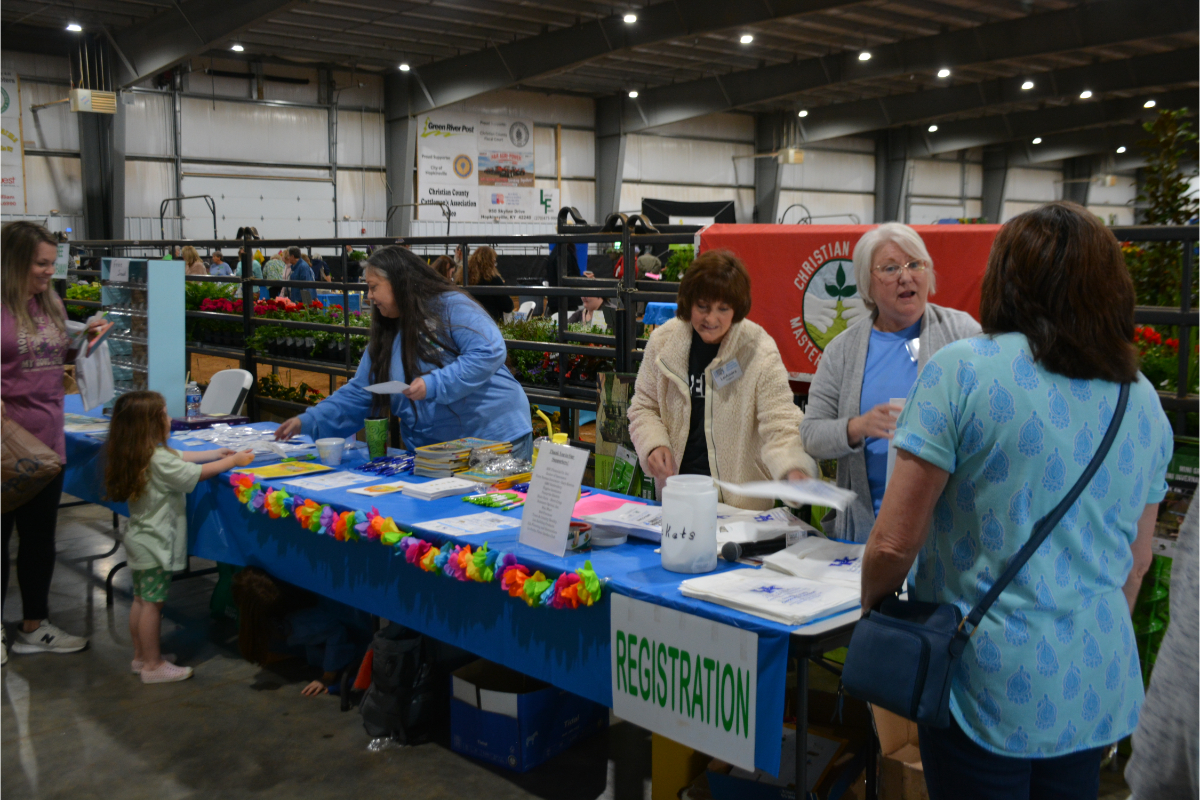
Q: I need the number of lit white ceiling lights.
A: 15